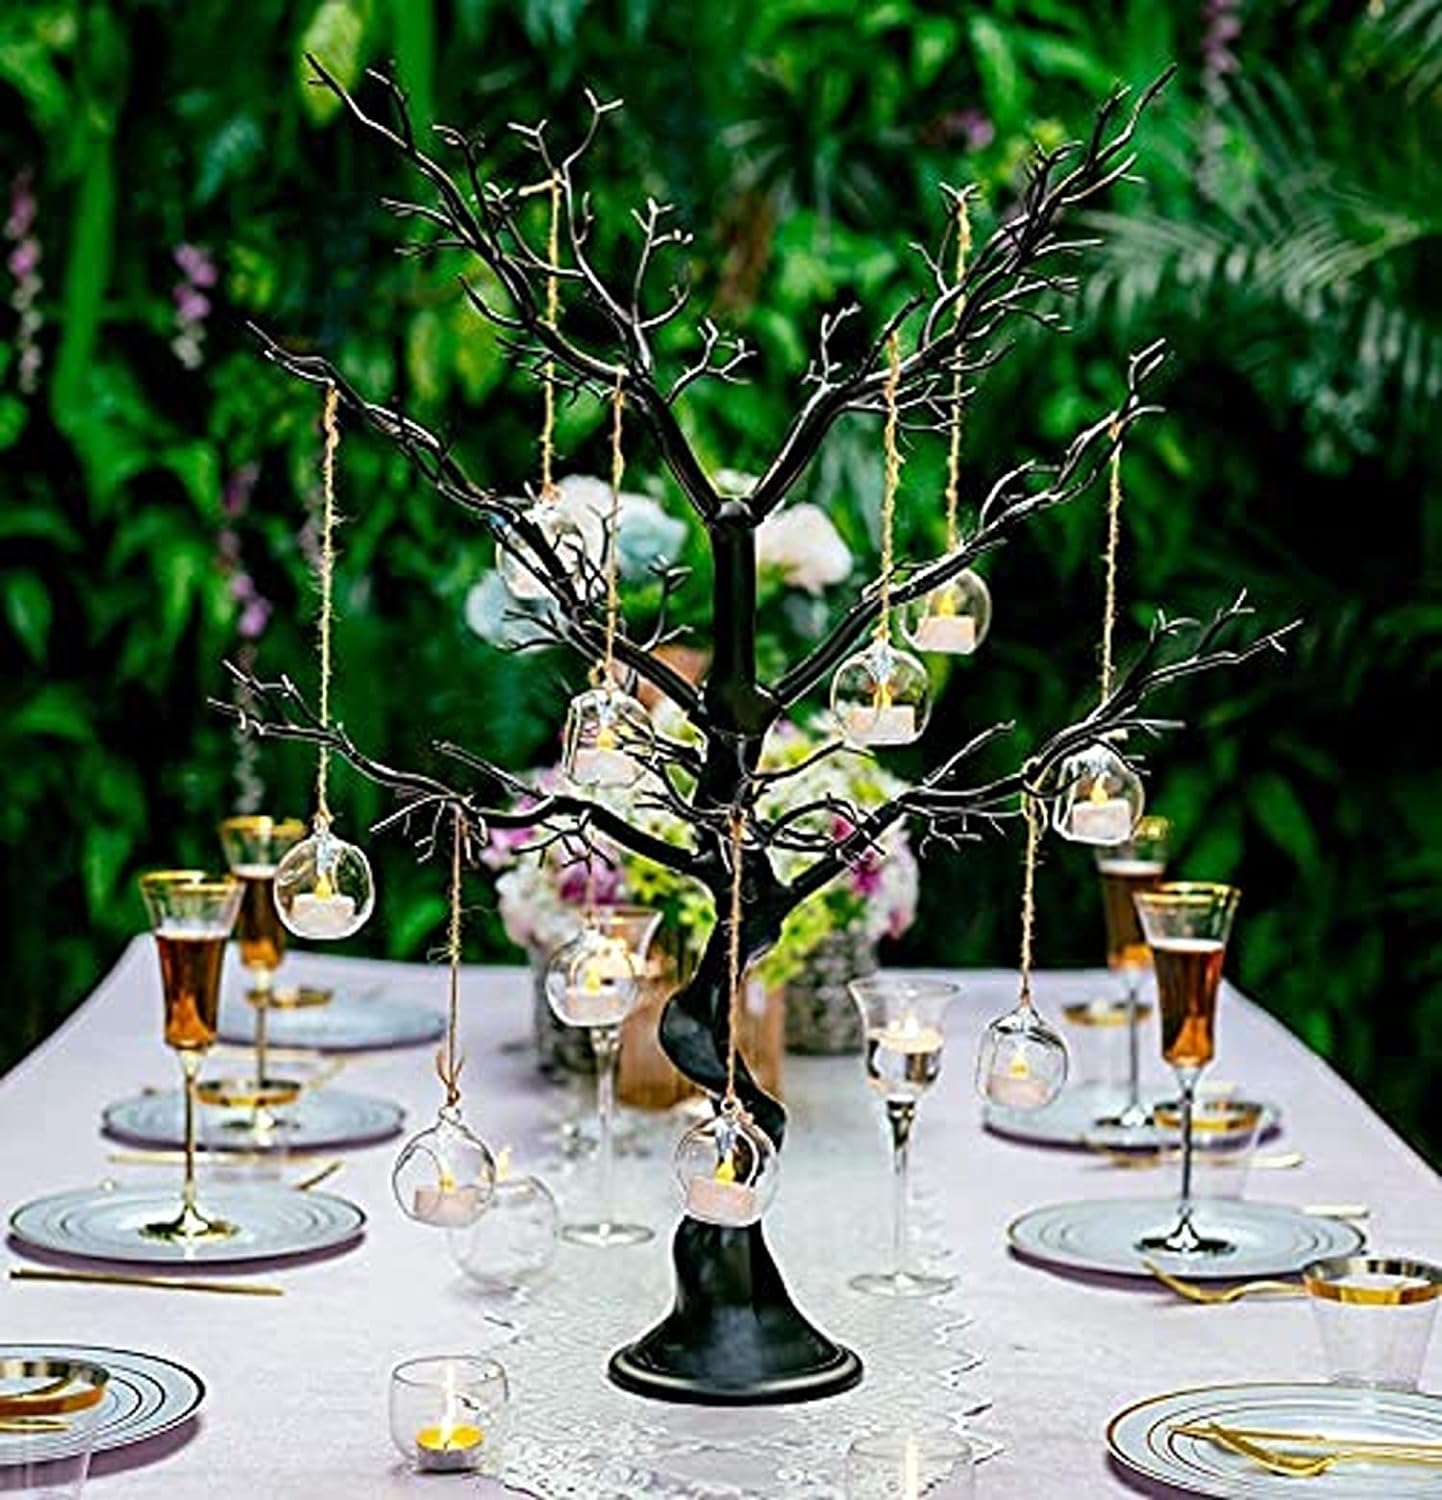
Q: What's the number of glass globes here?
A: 10